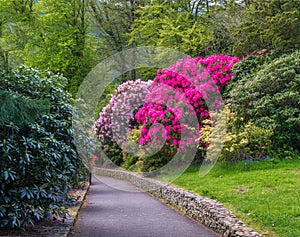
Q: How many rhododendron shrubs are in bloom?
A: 2